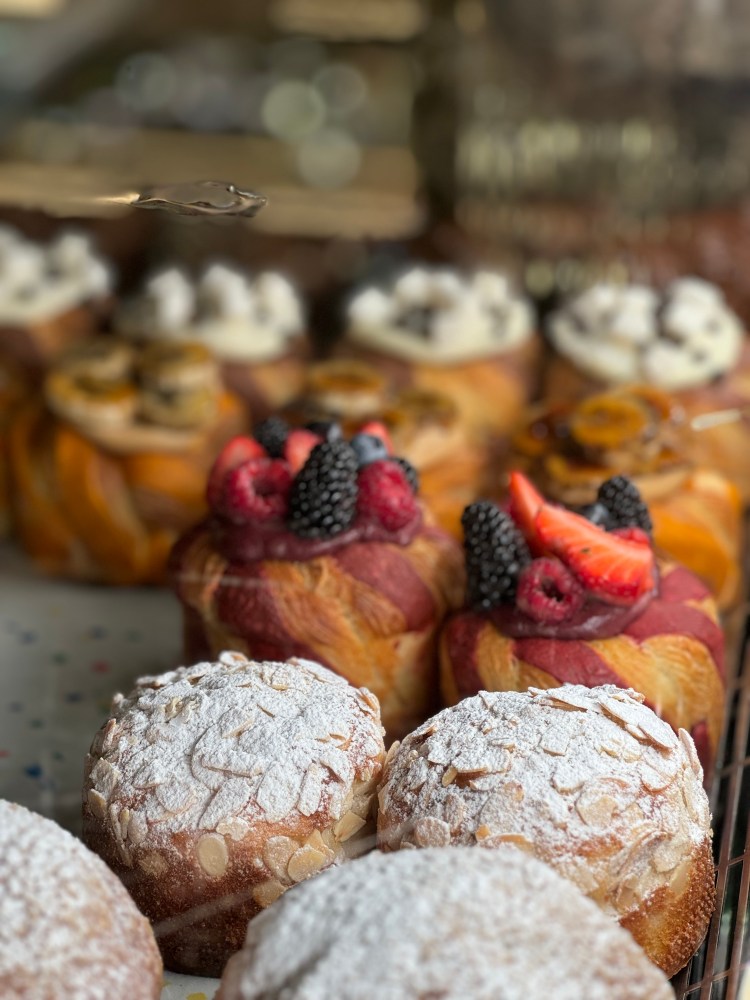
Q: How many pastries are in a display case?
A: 13